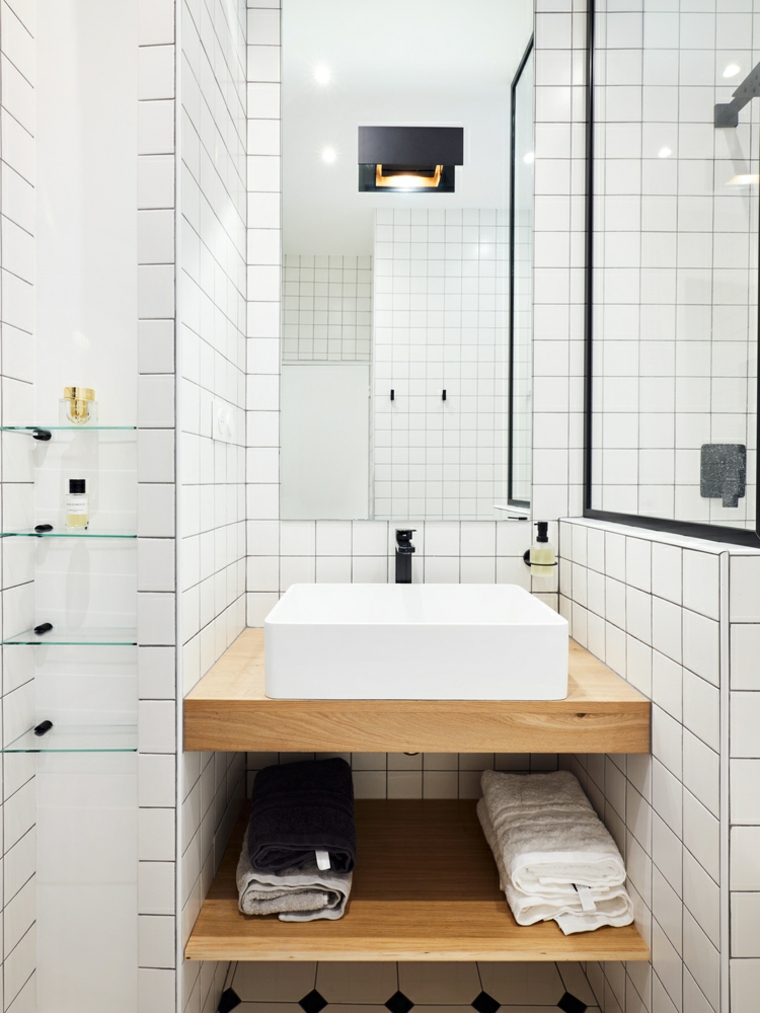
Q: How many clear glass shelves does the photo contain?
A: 4